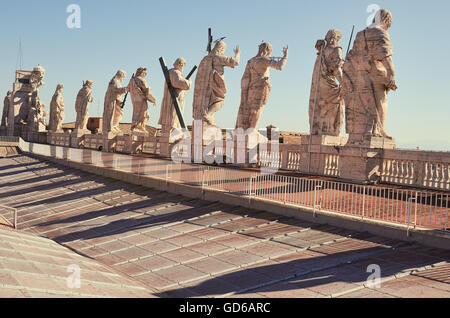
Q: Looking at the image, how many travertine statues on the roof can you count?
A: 10